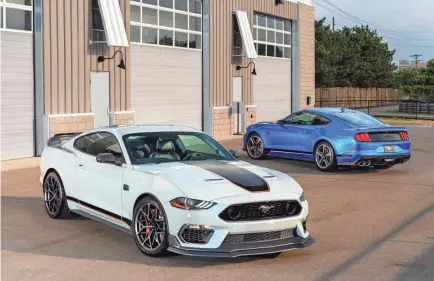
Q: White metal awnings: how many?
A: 2